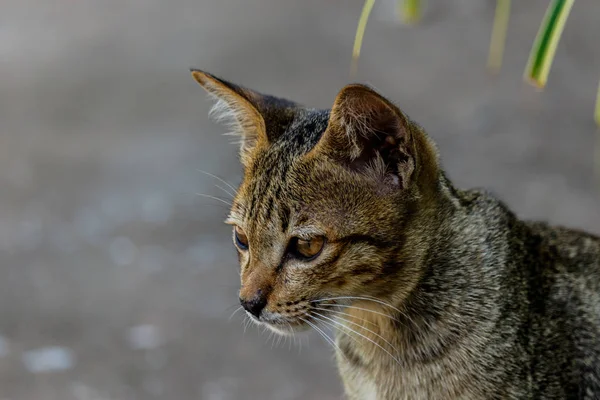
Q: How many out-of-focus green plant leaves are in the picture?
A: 5